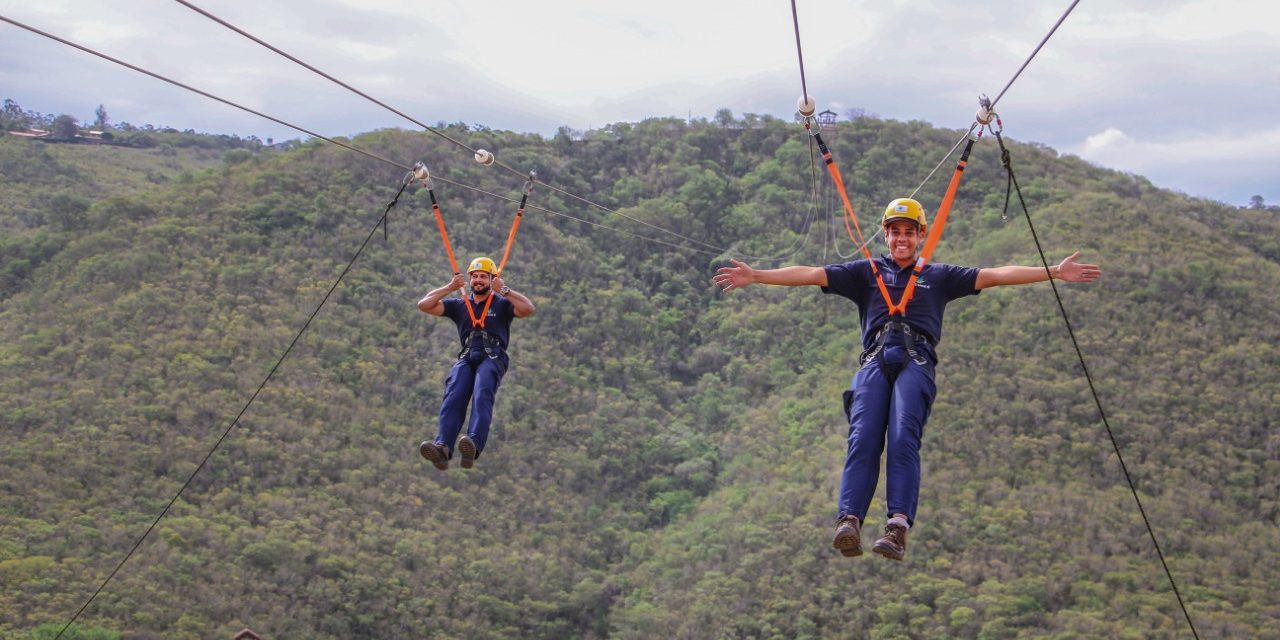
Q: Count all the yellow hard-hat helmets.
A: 2